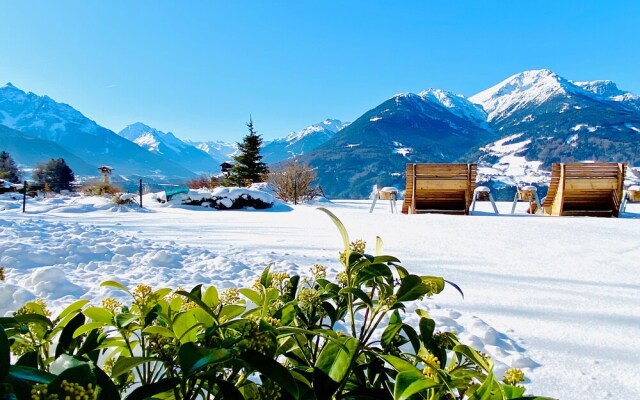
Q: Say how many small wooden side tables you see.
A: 4